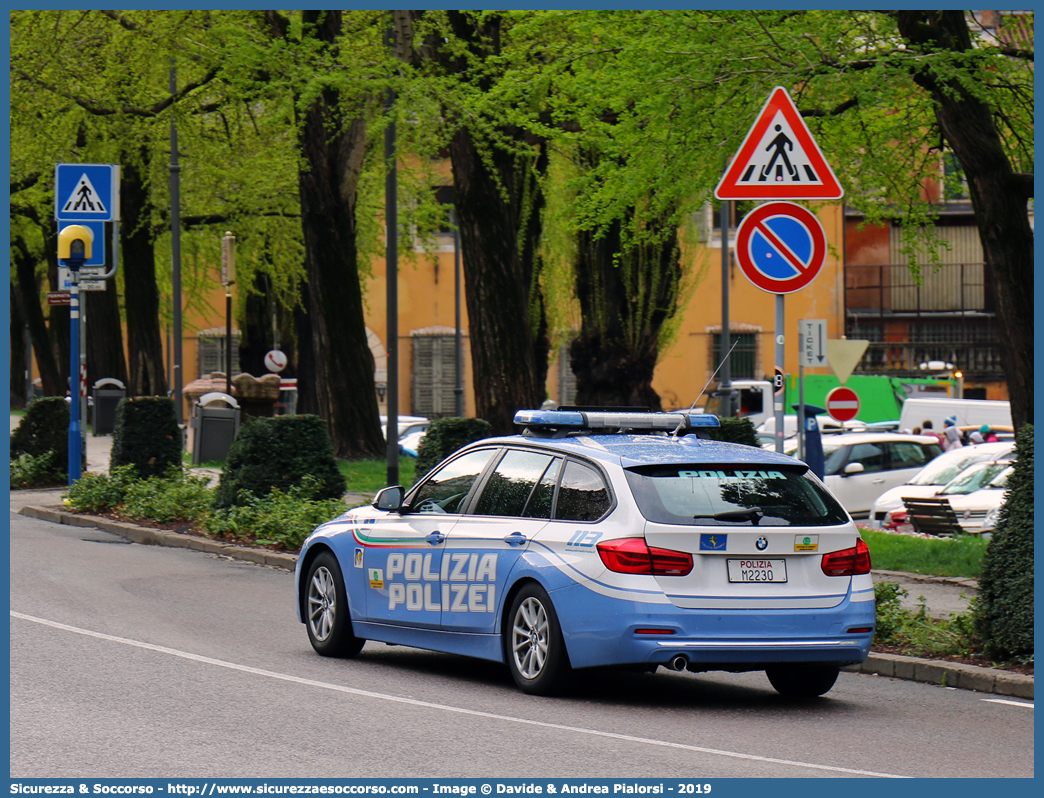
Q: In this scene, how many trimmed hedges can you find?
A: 6